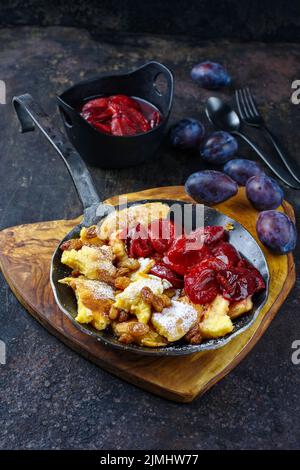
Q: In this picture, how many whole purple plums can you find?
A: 7